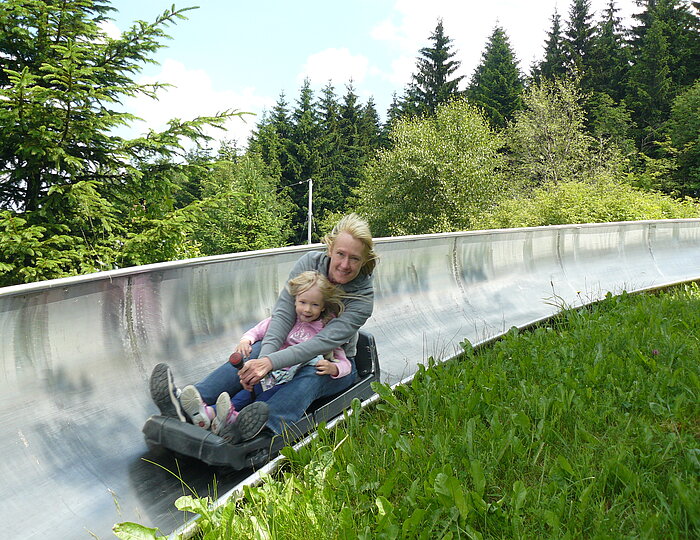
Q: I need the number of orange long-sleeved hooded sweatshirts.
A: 0